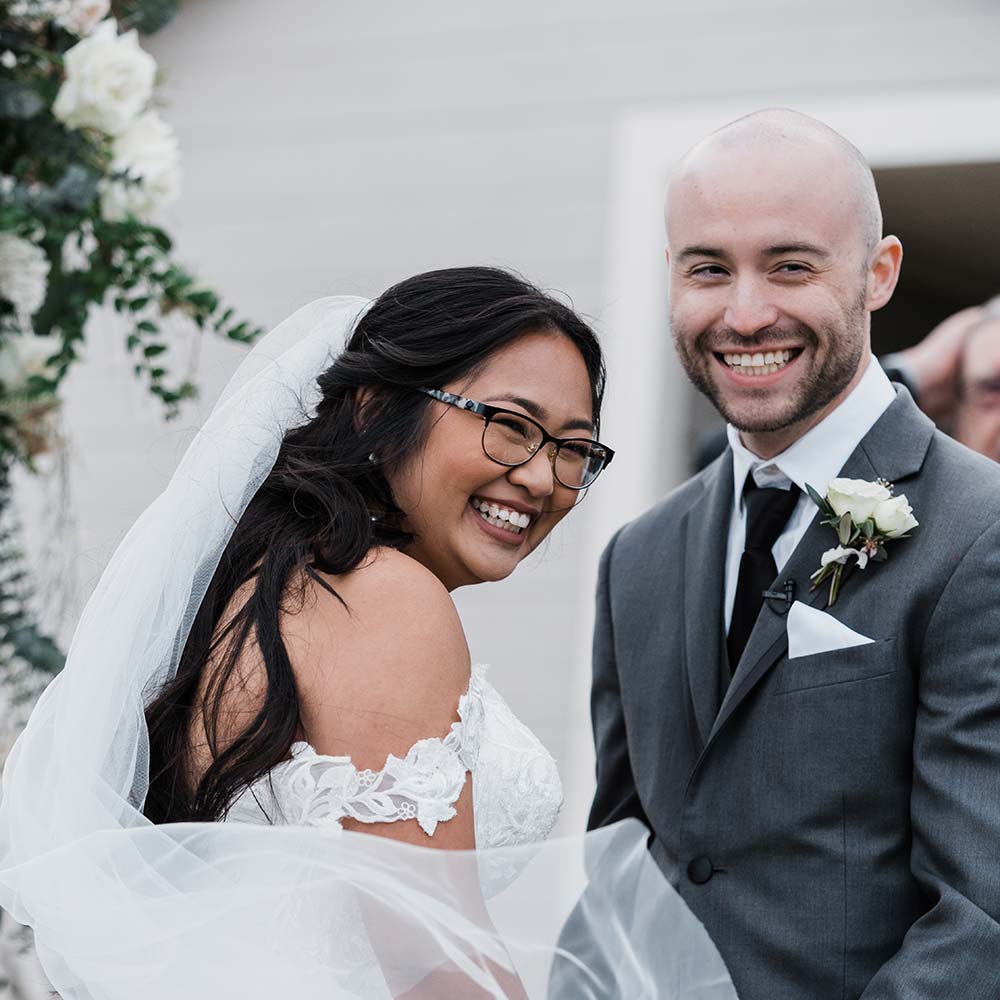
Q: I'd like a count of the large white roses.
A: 2